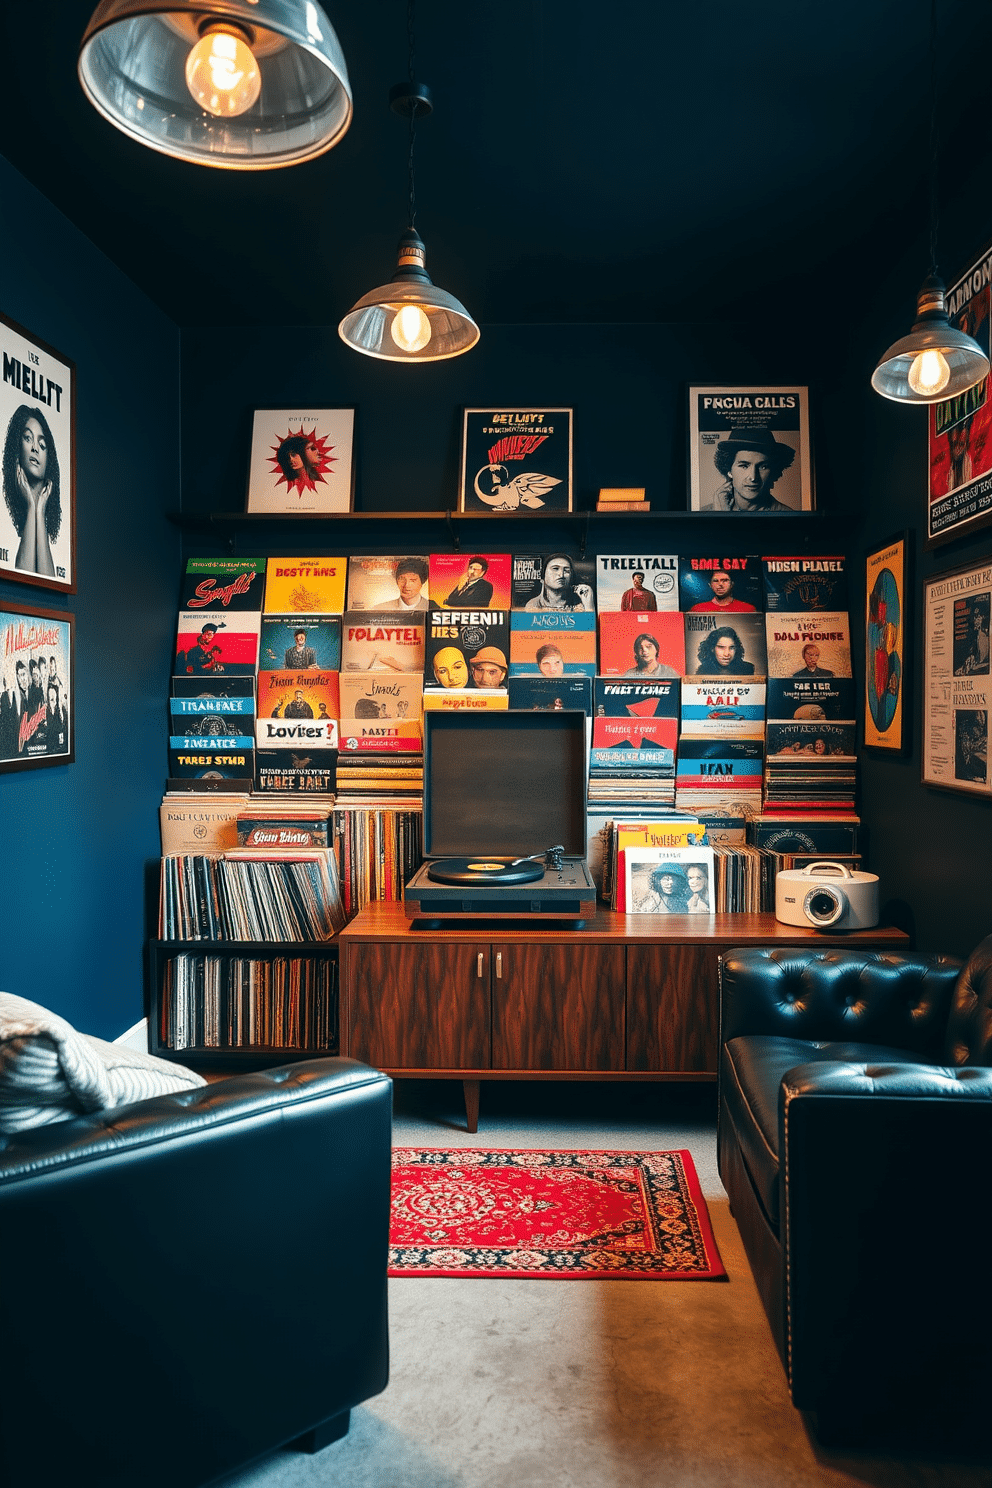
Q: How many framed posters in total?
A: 8